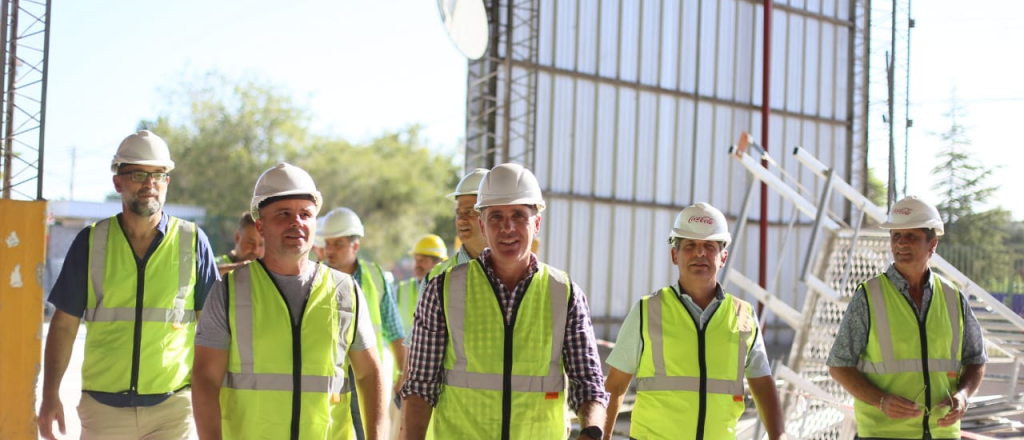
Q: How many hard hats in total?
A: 9